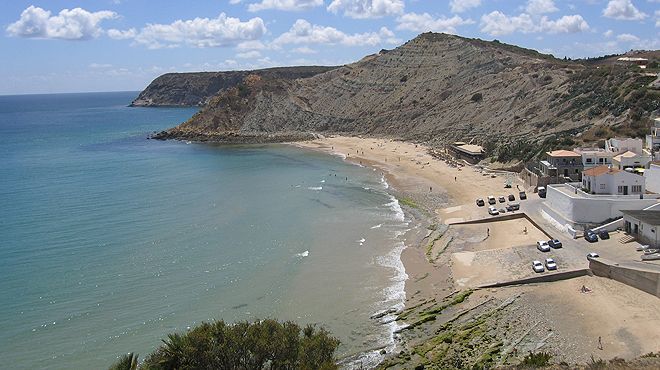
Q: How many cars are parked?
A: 15